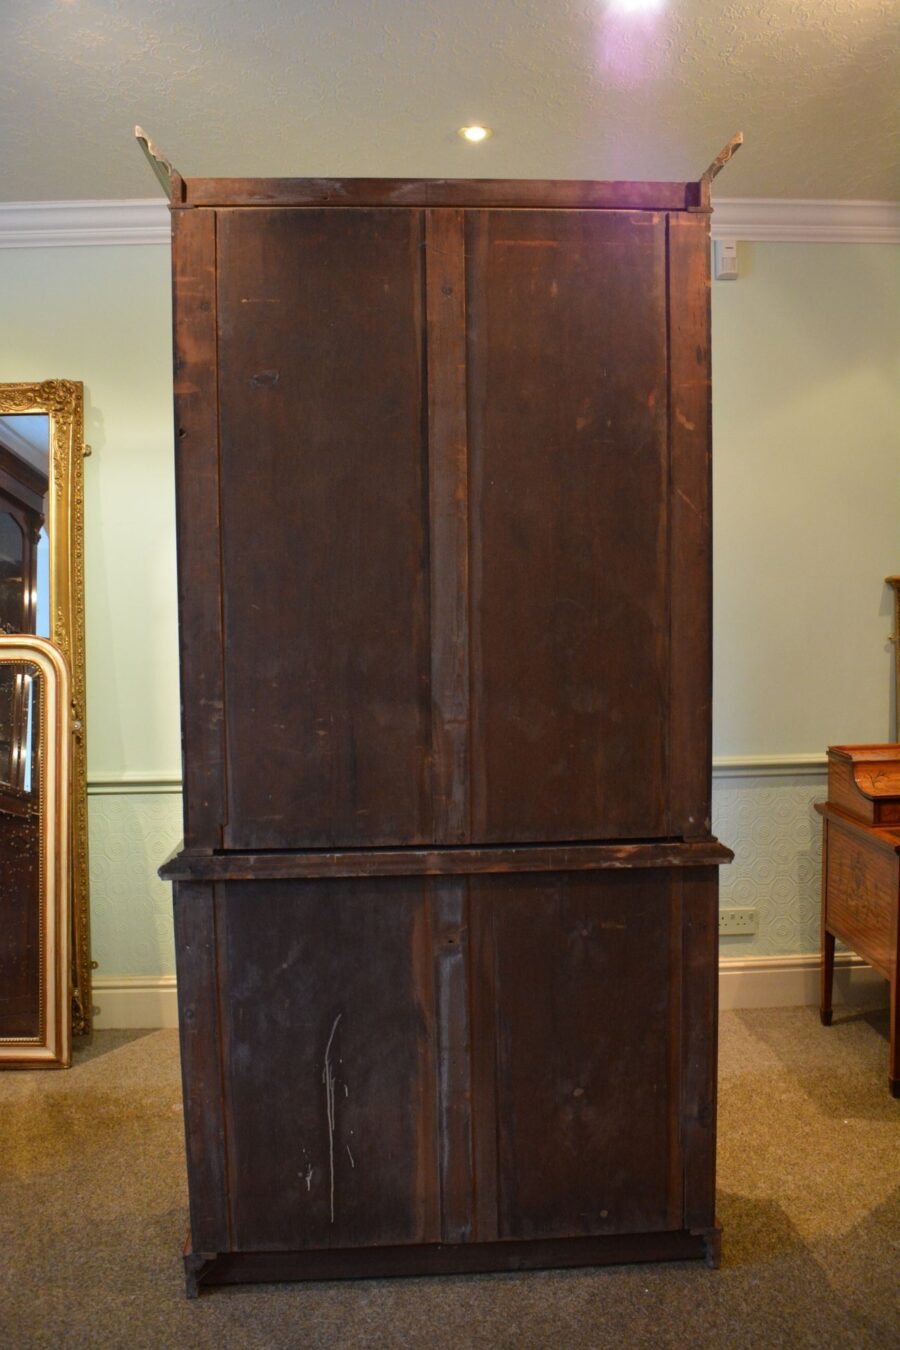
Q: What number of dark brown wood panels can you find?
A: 4